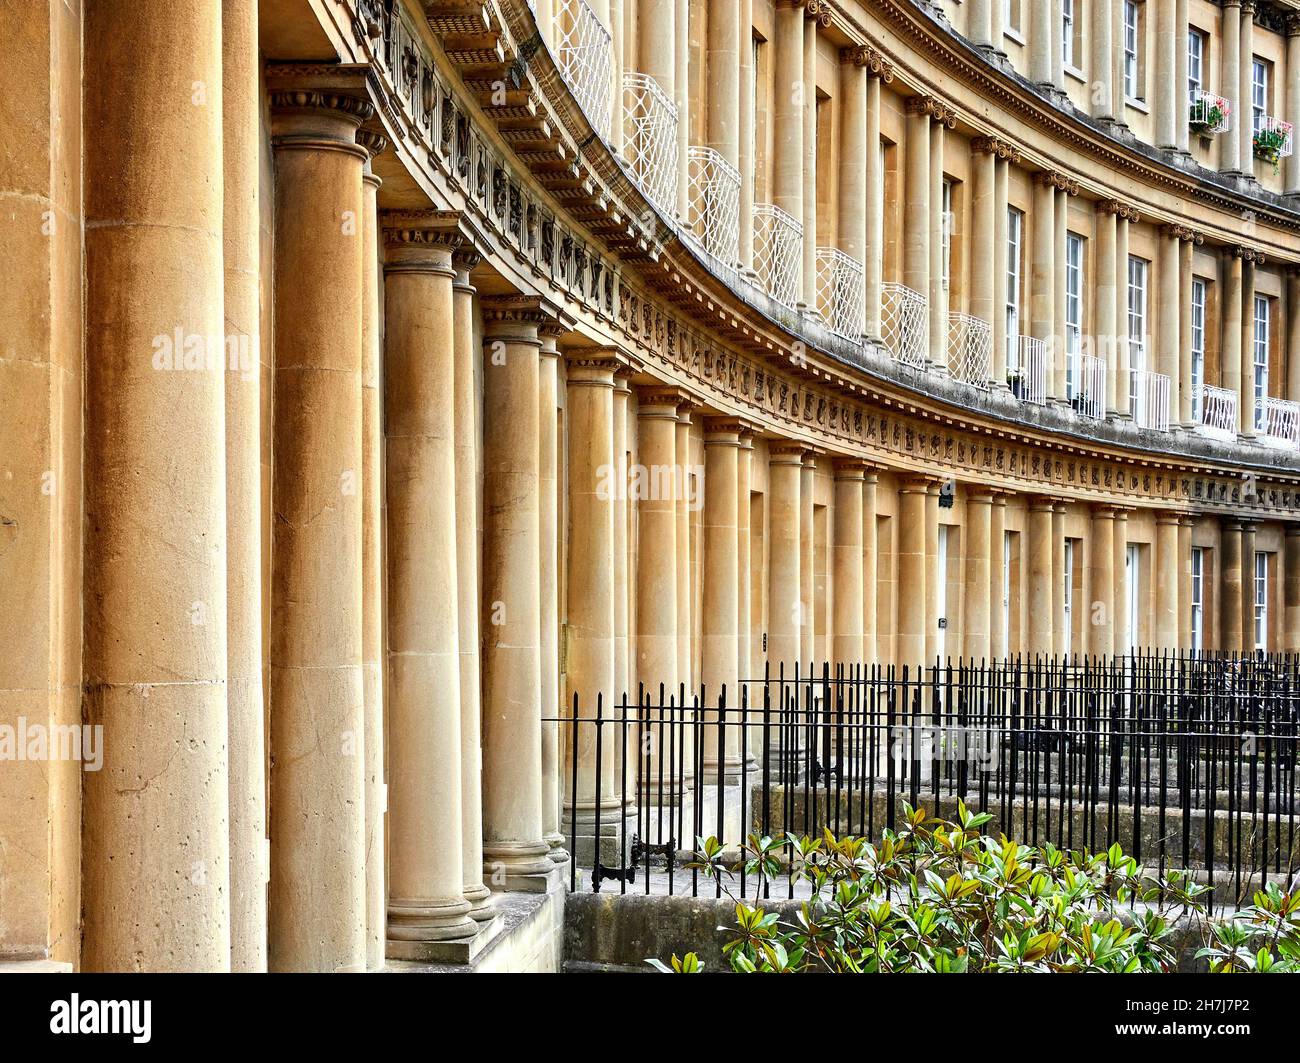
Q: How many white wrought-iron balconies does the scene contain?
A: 14